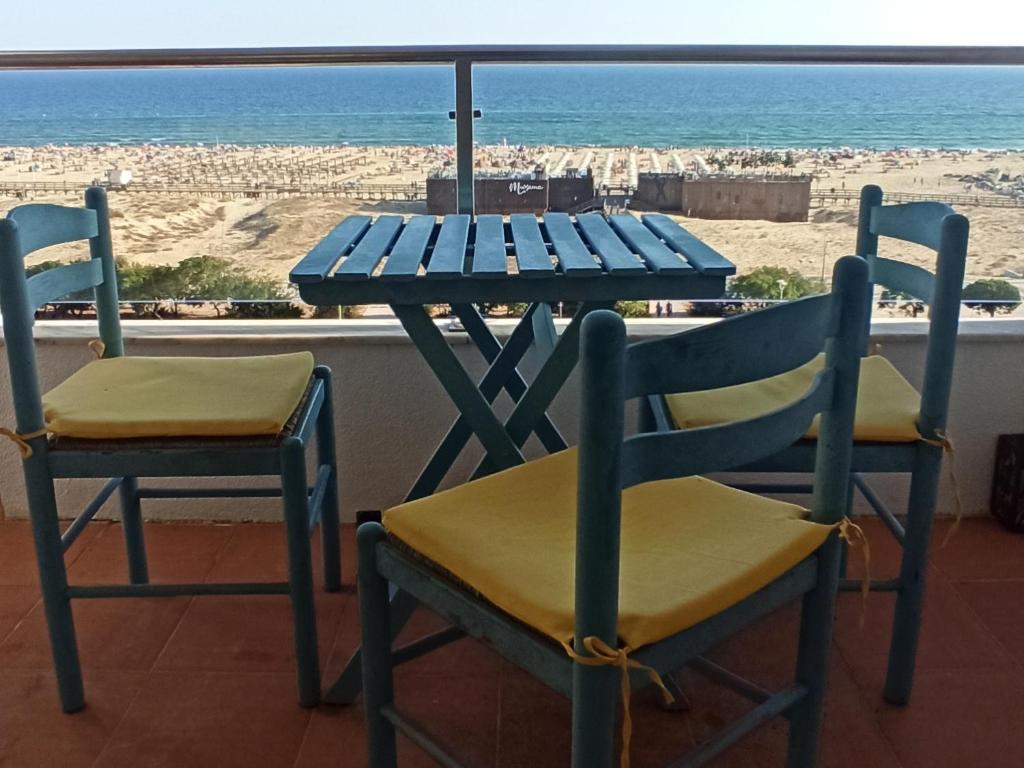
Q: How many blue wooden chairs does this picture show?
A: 3